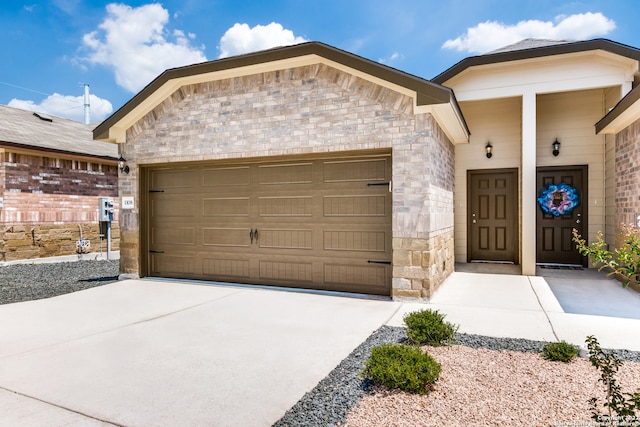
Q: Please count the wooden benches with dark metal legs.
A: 0